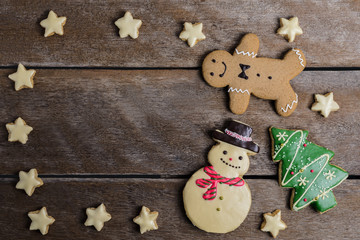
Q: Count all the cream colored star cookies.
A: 12